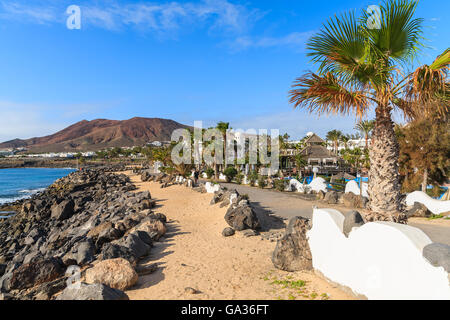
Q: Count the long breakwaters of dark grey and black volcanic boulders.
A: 1